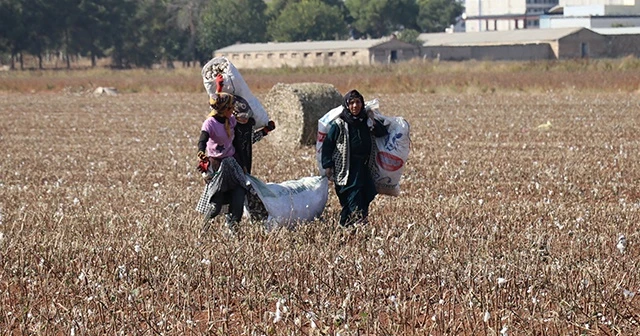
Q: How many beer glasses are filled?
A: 0